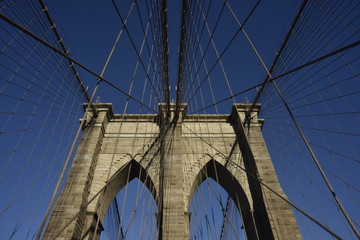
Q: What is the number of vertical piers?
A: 3